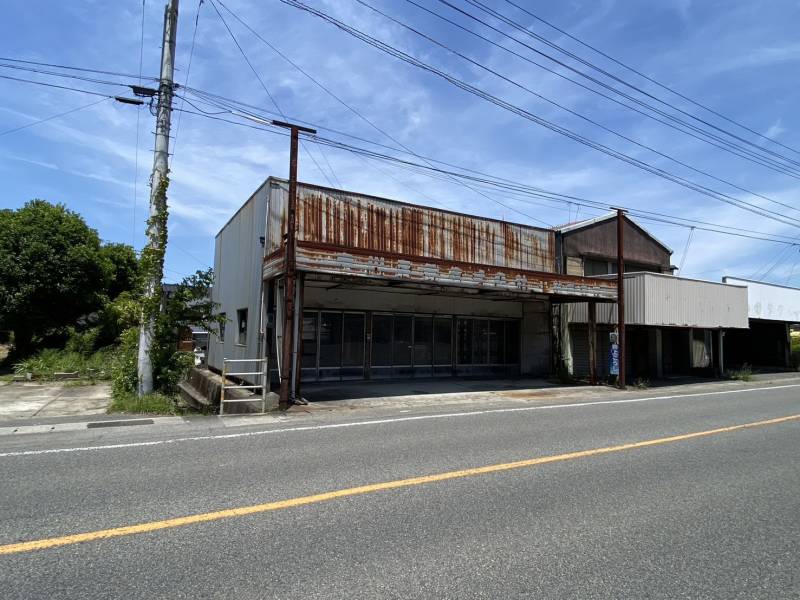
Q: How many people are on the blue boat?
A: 0